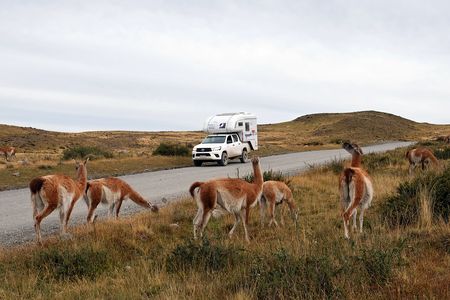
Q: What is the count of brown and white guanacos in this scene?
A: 7